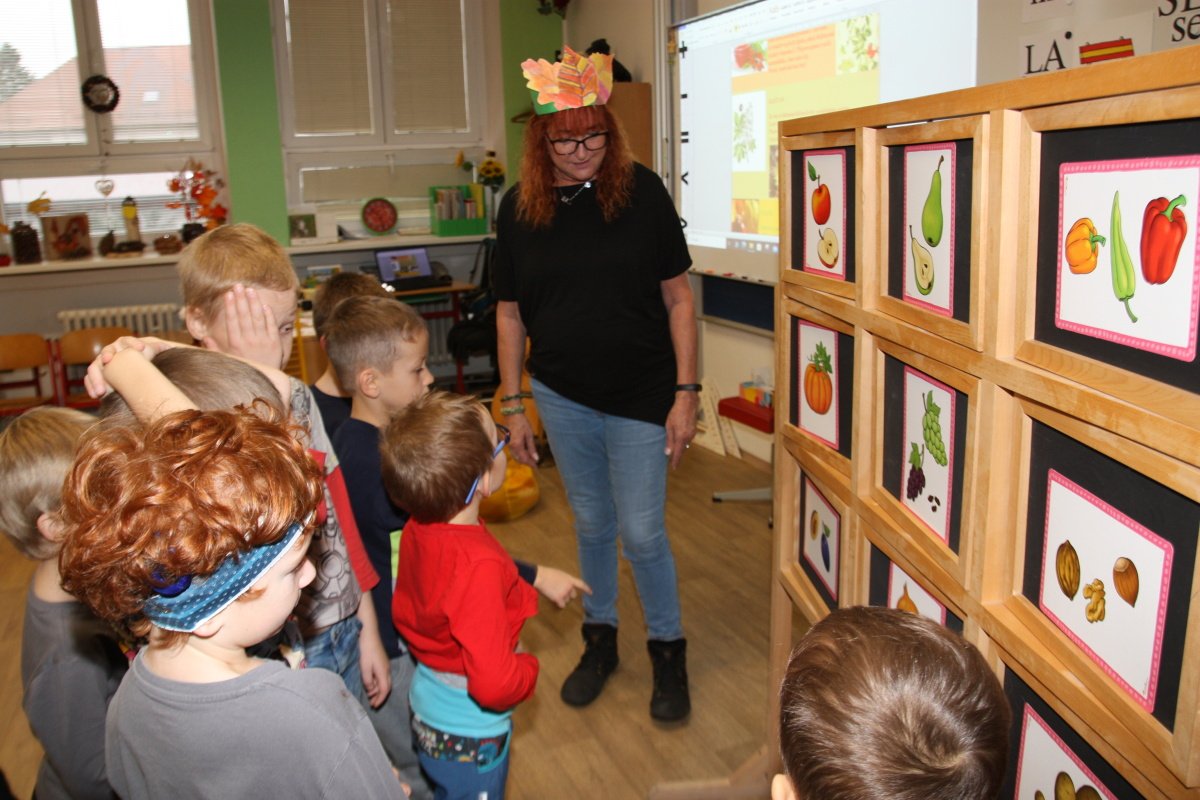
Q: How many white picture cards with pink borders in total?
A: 9